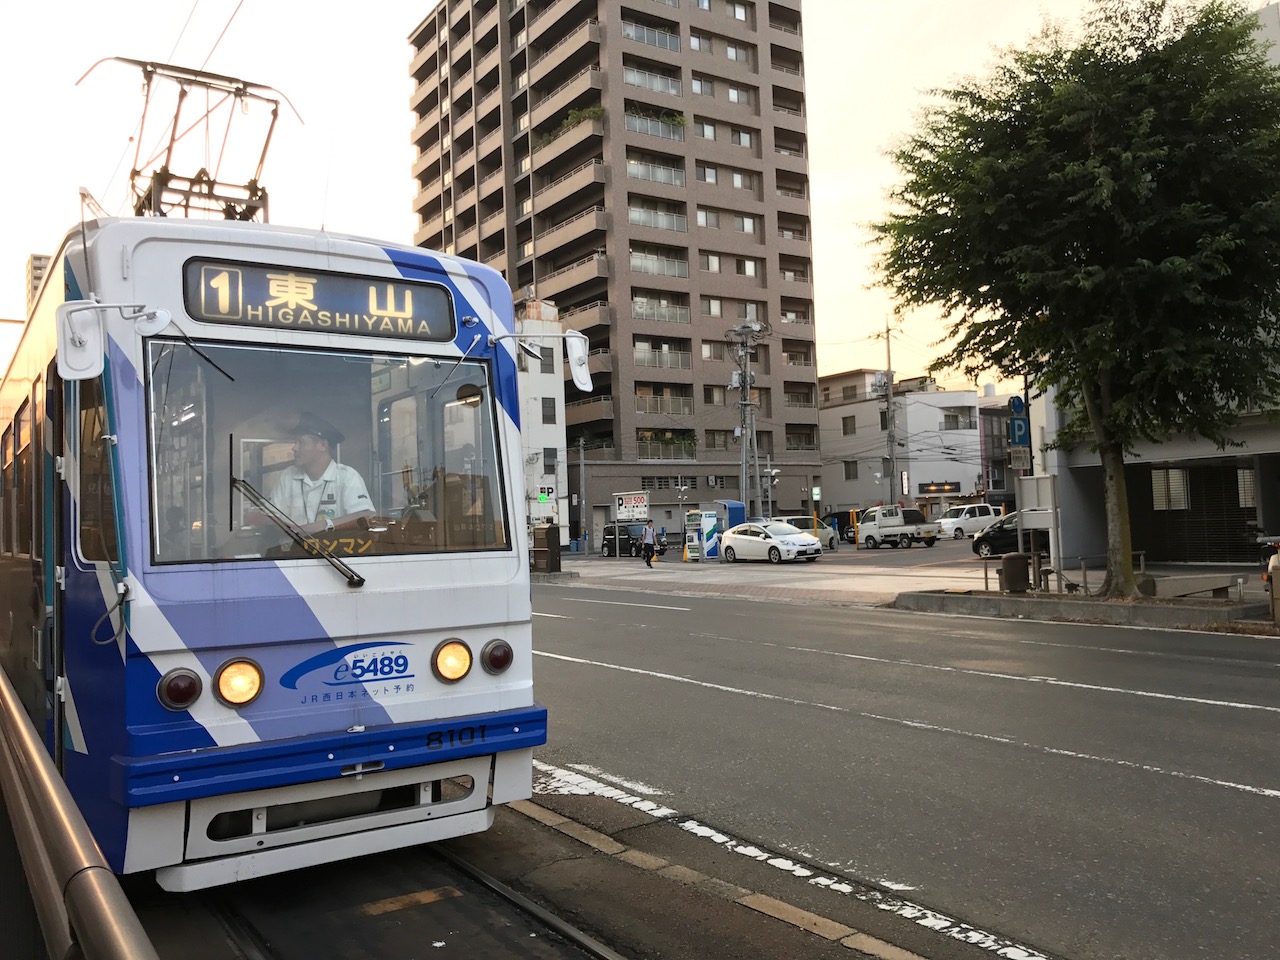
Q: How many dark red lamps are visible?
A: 2